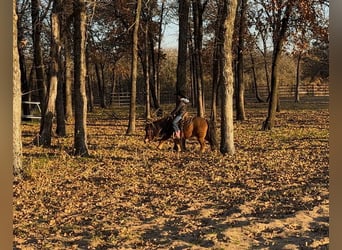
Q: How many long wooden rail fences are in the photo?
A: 1